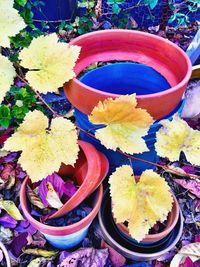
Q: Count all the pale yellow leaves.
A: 7